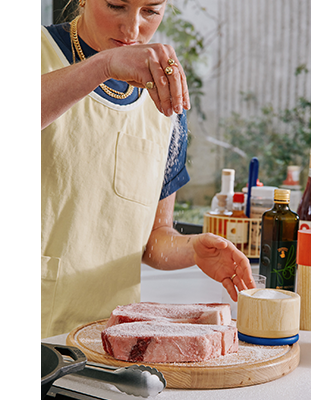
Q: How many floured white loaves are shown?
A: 0